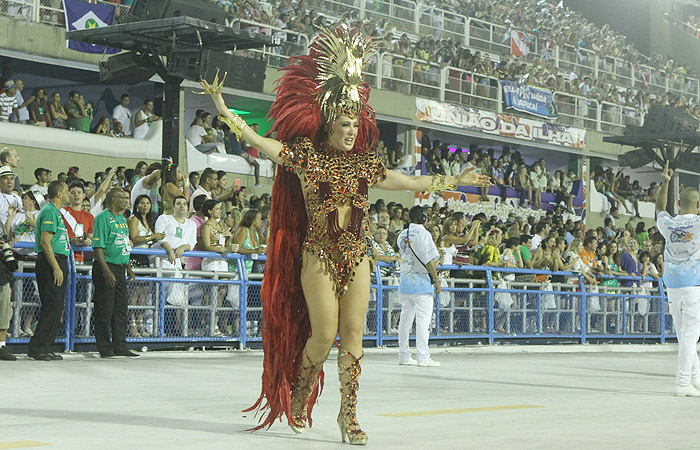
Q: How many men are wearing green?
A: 2